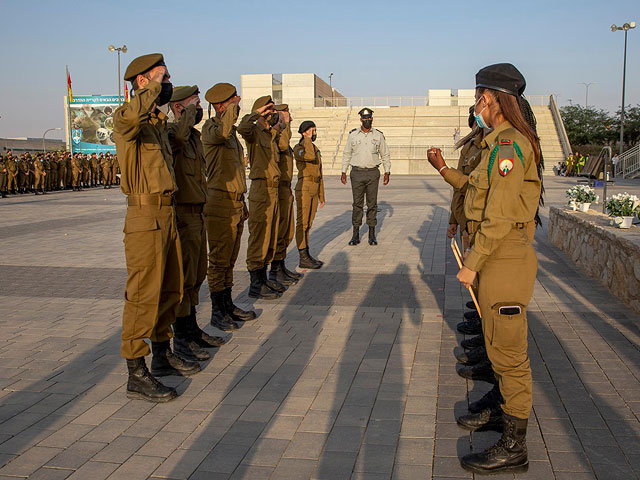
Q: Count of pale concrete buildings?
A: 2